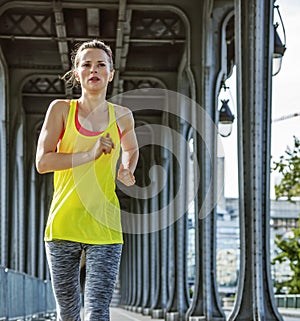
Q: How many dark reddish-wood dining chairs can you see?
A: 0